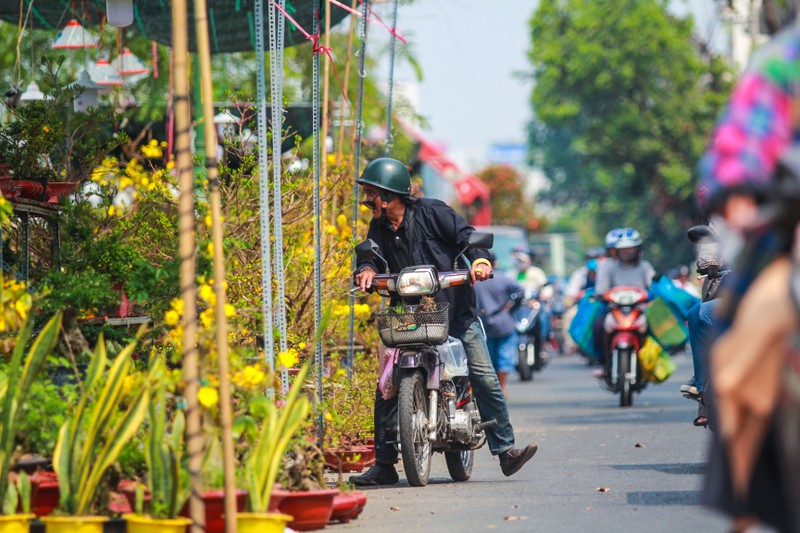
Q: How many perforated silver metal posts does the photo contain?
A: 6